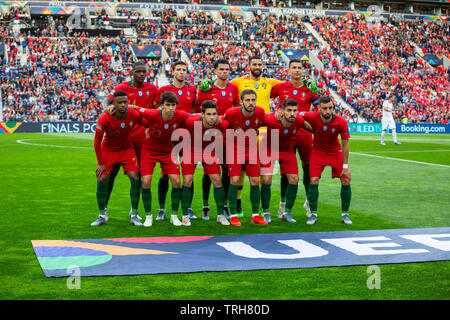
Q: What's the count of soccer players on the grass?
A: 12